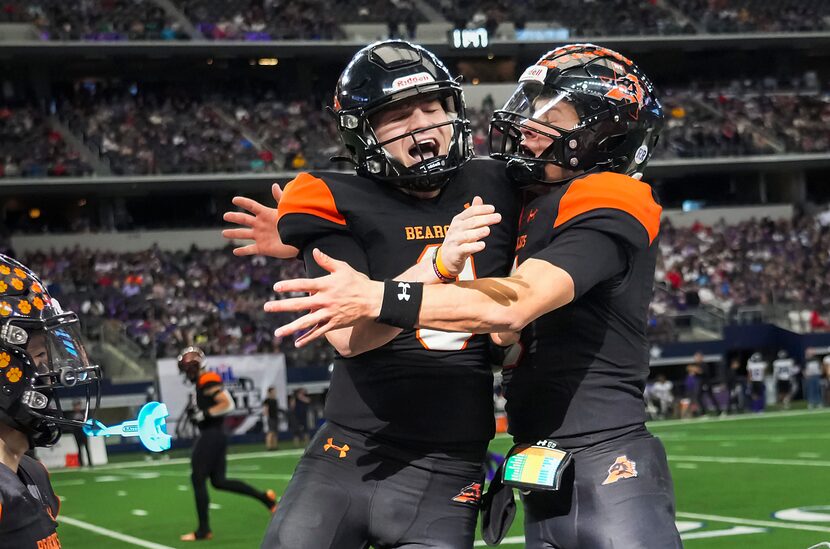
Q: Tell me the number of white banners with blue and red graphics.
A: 1